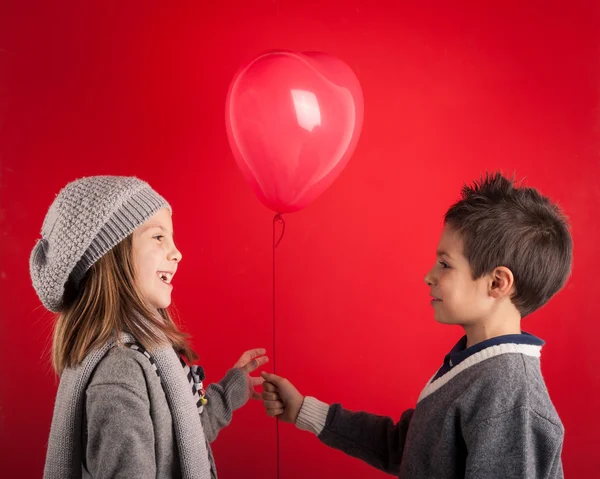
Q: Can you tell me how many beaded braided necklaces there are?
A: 1